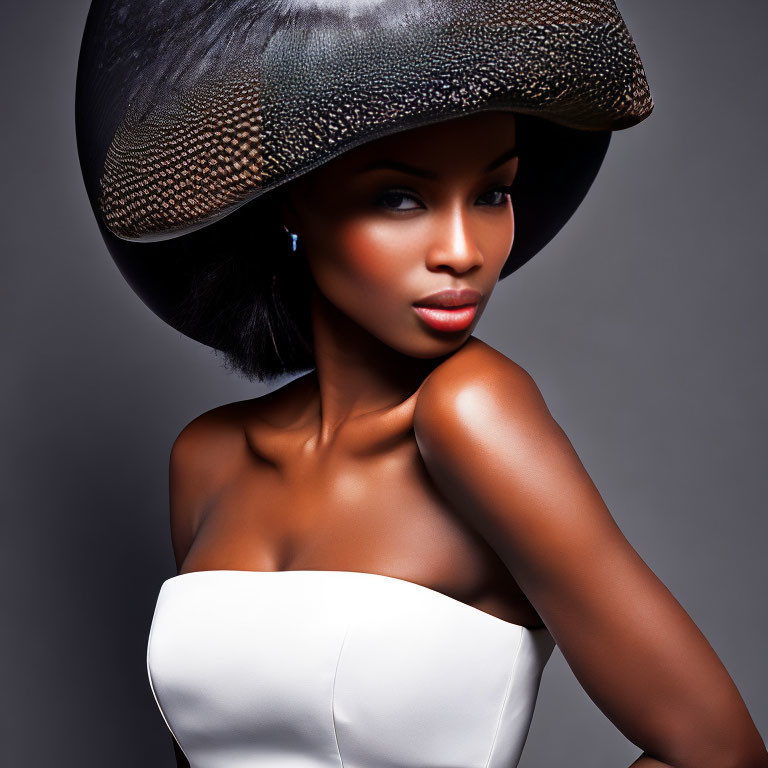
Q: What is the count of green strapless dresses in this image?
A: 0